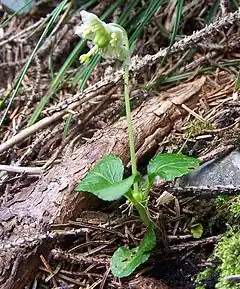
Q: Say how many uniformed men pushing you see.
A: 0